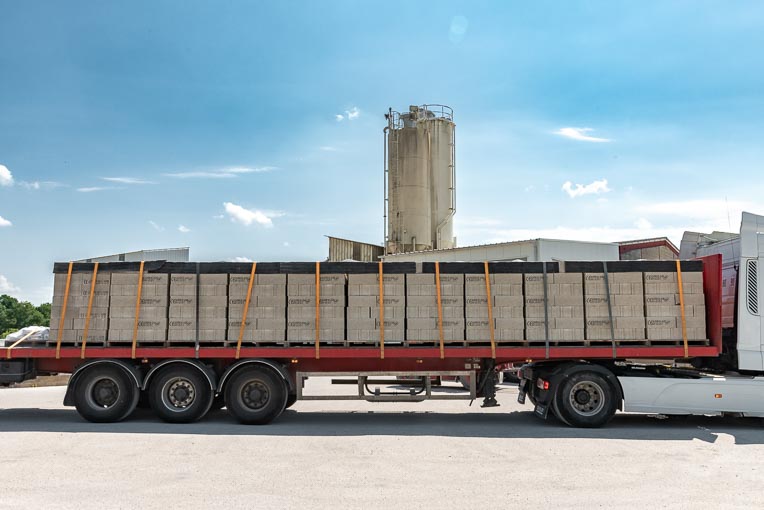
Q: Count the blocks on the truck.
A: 11